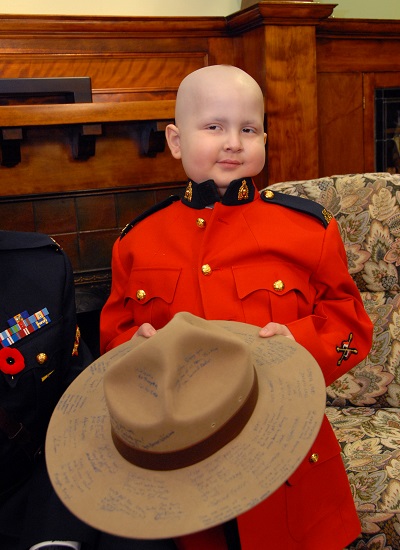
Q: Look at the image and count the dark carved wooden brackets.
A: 3